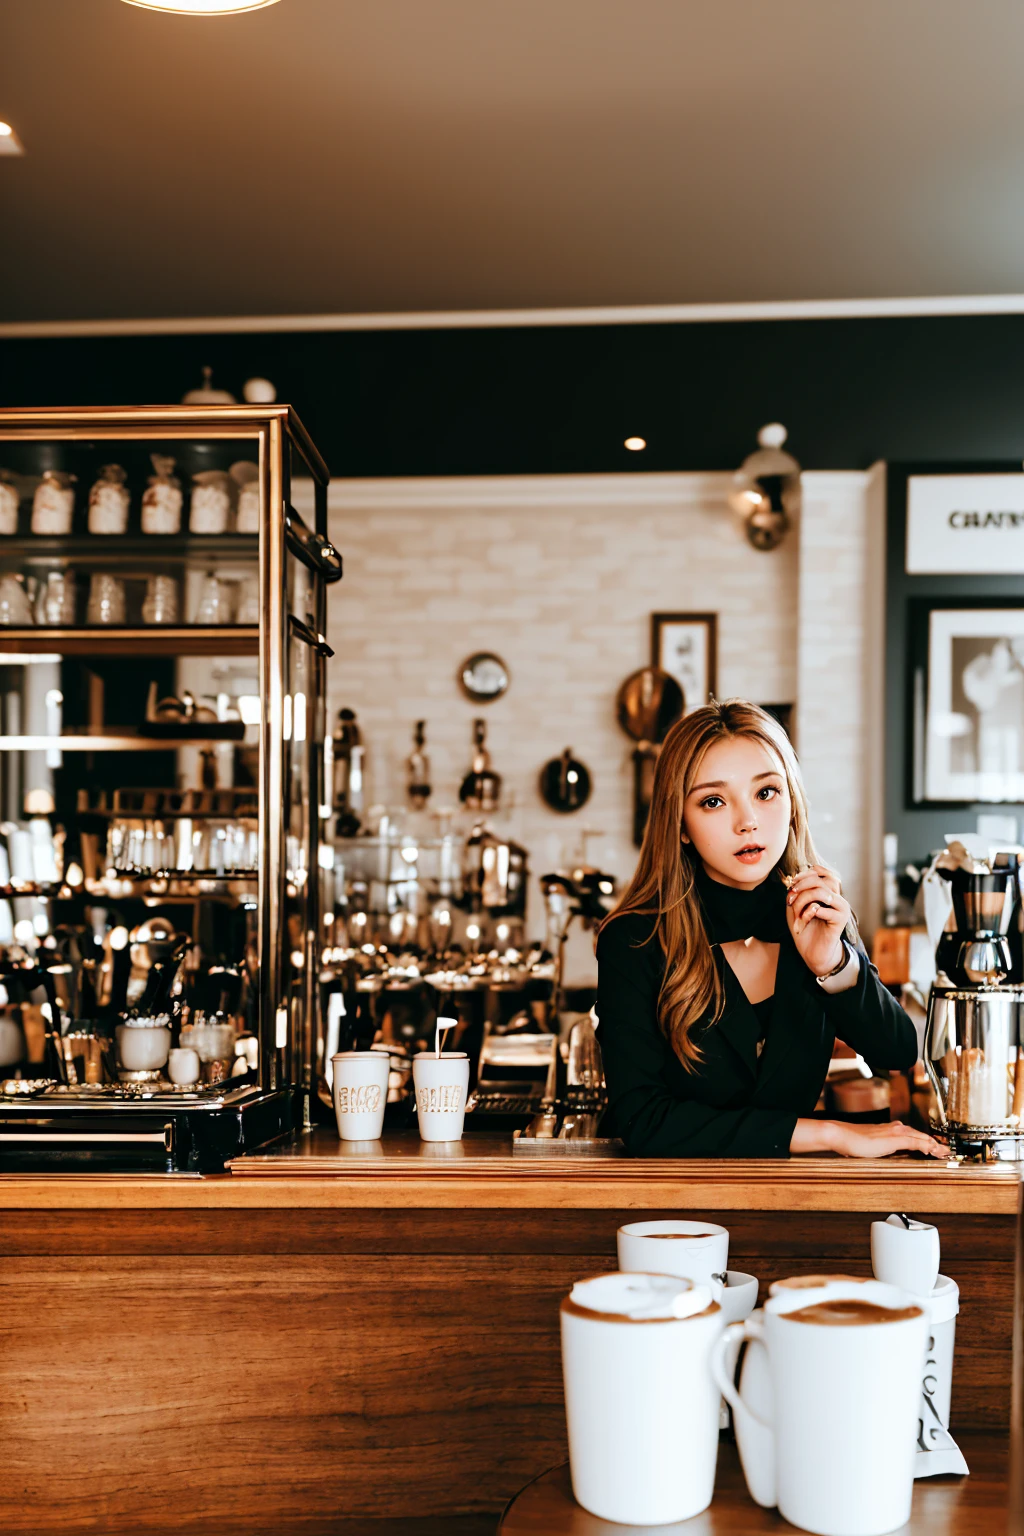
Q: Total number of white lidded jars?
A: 6